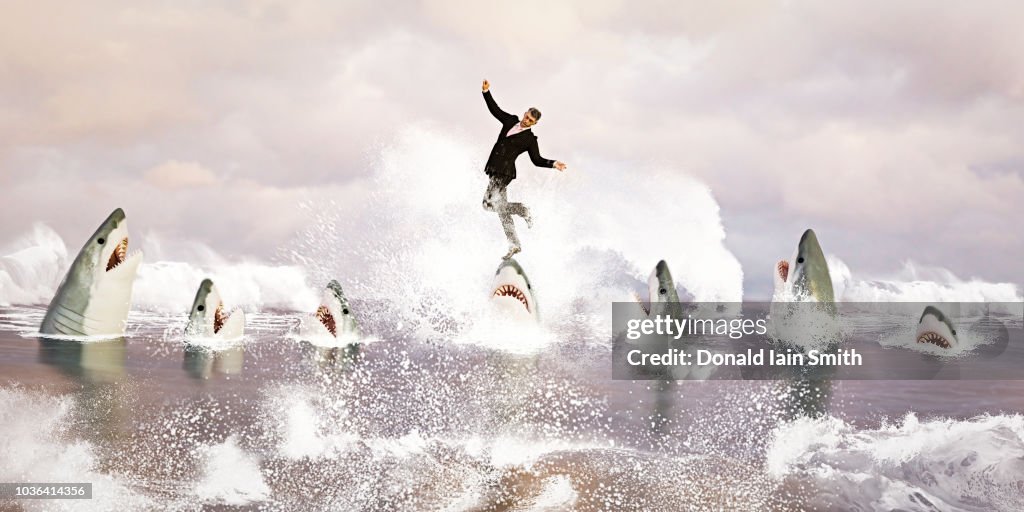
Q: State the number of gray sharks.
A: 7